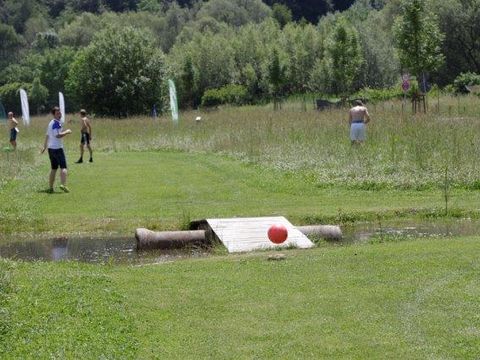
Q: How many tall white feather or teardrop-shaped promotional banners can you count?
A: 3